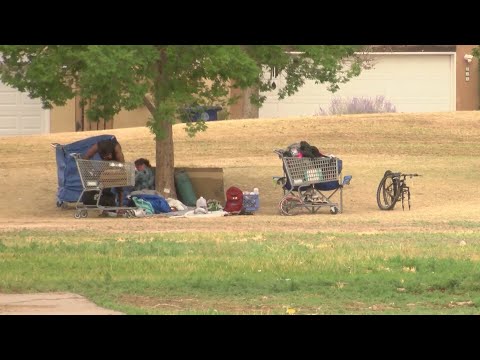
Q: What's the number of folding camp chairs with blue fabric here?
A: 1